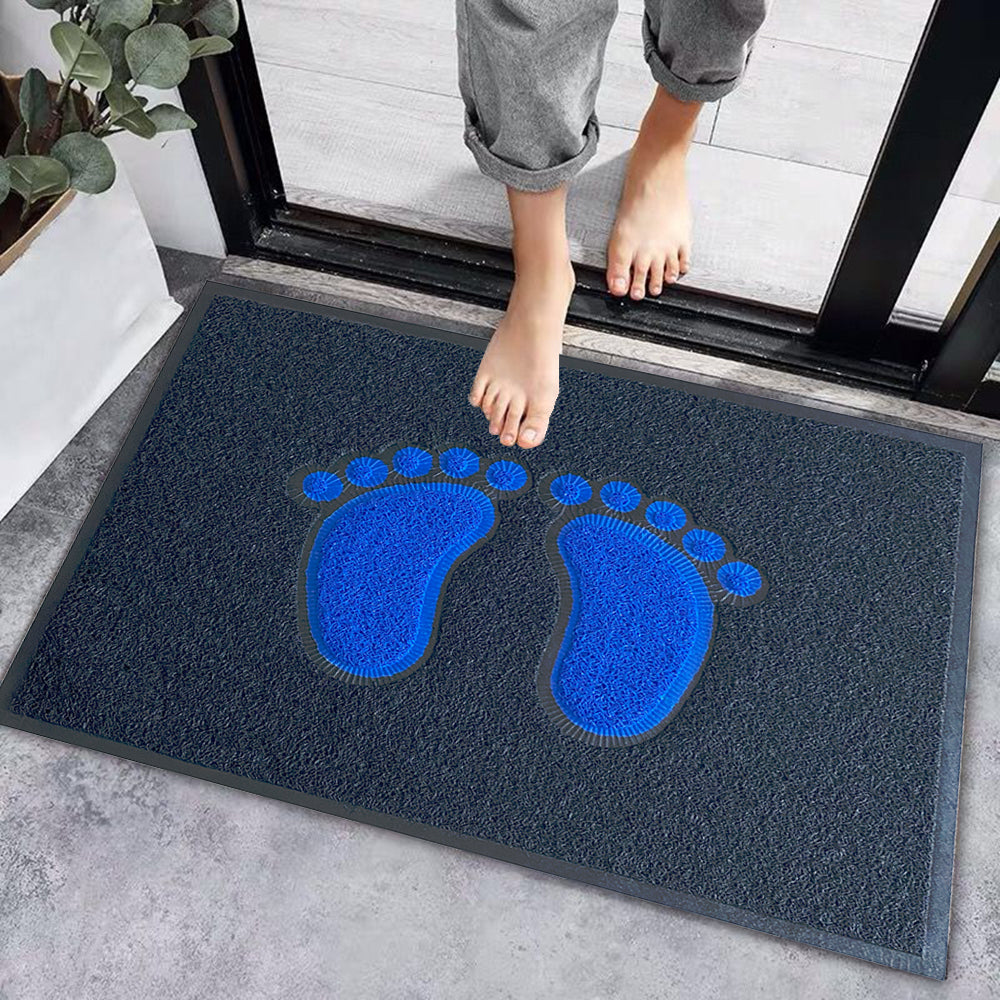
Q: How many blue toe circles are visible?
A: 10